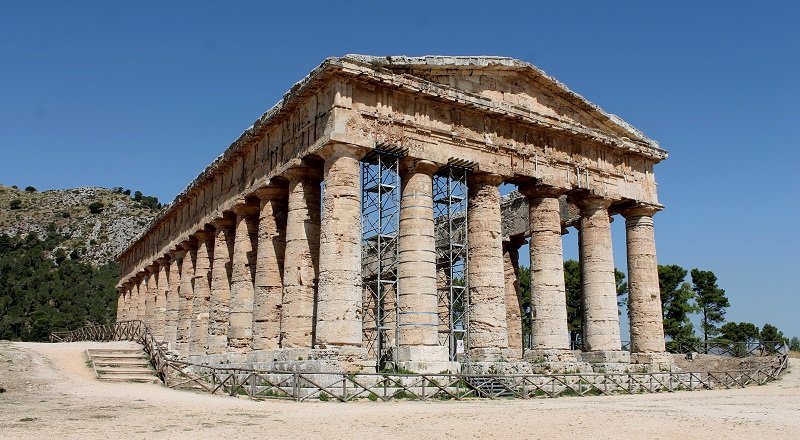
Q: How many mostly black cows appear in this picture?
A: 0